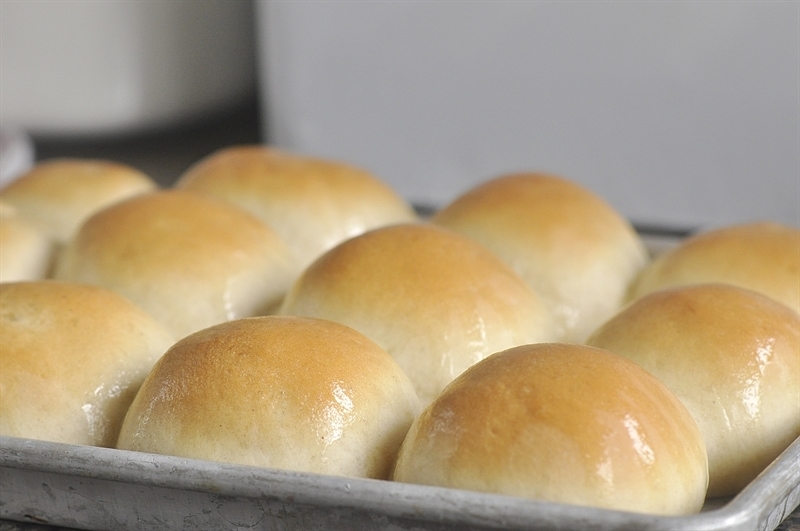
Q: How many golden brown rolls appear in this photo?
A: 11